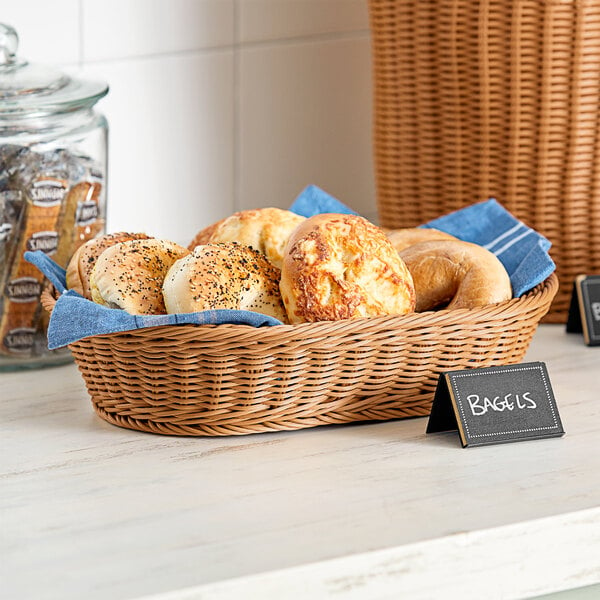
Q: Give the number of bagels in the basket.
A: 7